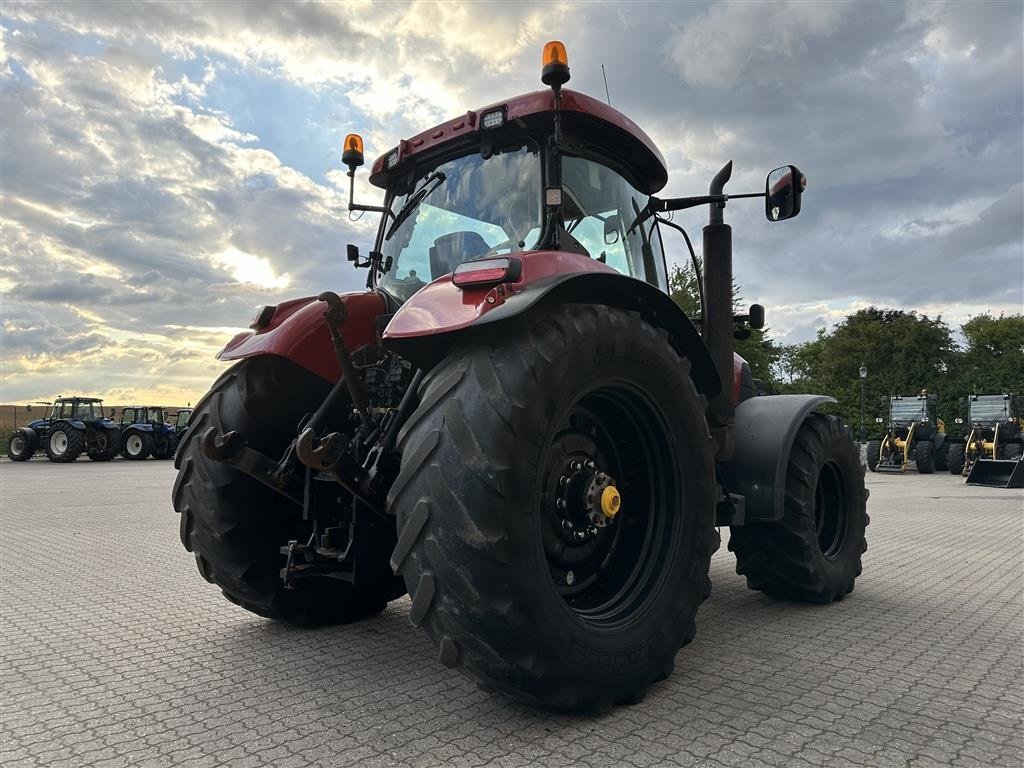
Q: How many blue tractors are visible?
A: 3